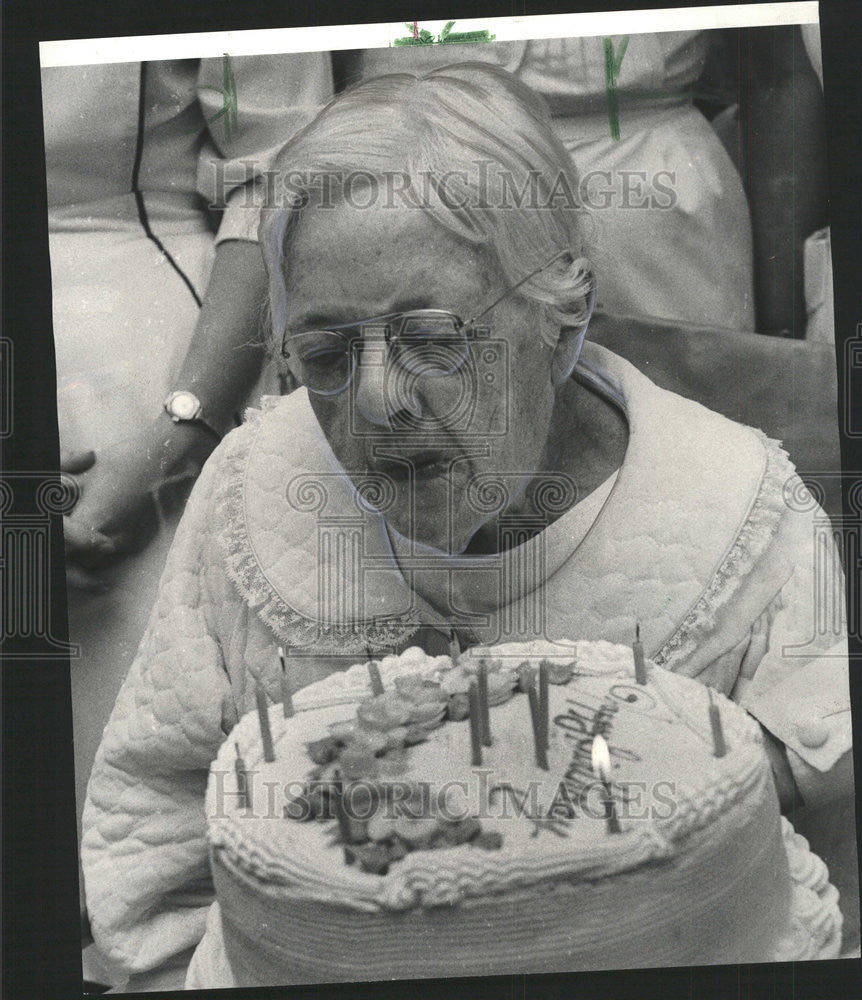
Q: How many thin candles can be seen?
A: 13